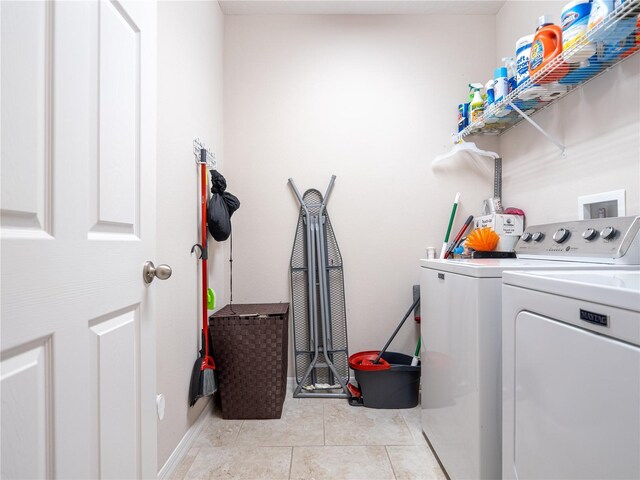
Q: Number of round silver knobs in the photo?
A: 6